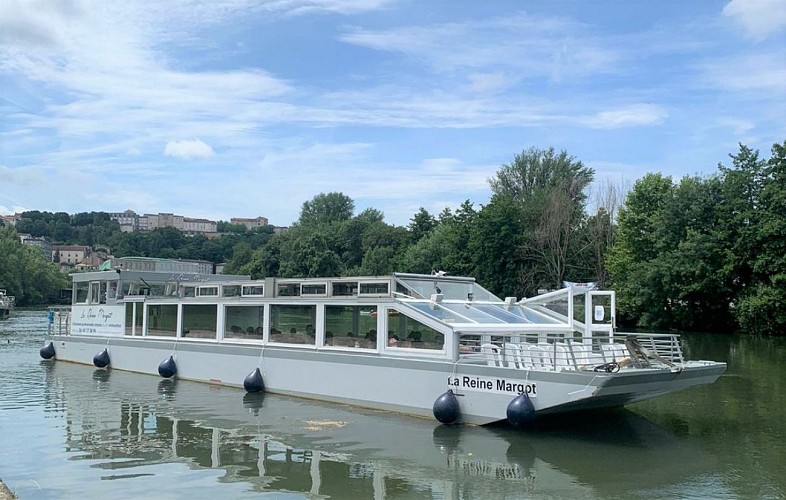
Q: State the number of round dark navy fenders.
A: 6